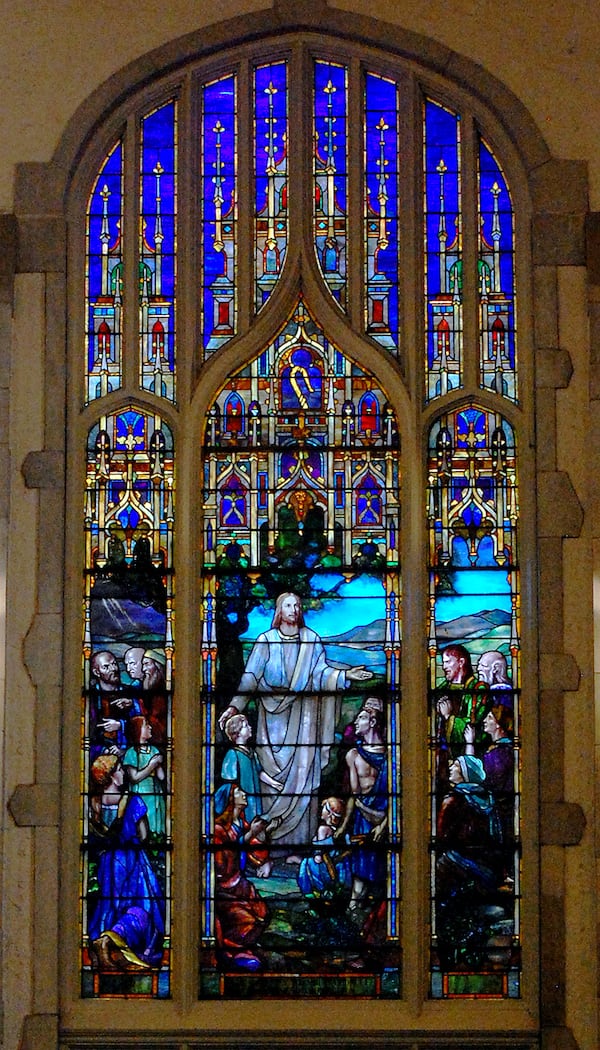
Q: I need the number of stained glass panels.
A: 11